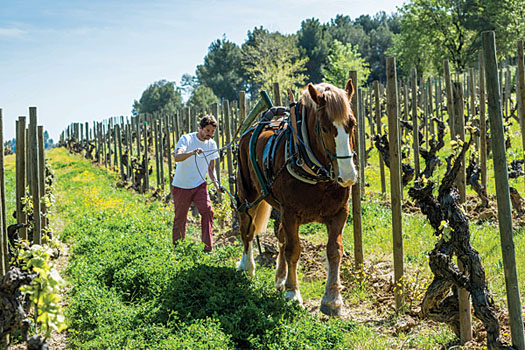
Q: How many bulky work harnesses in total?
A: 1